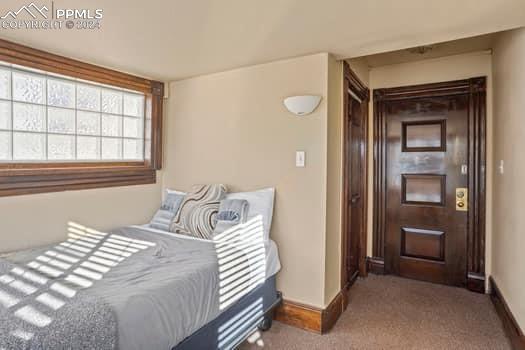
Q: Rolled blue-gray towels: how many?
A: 2